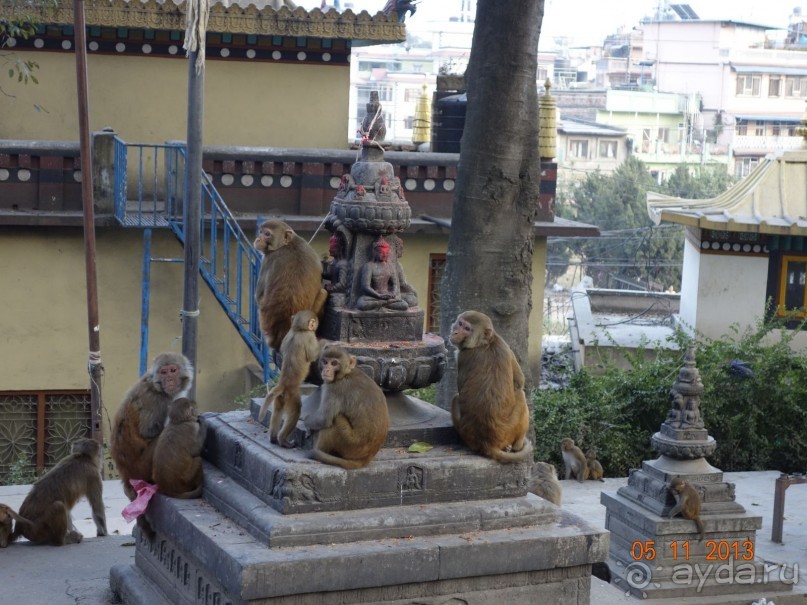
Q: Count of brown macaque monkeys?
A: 12